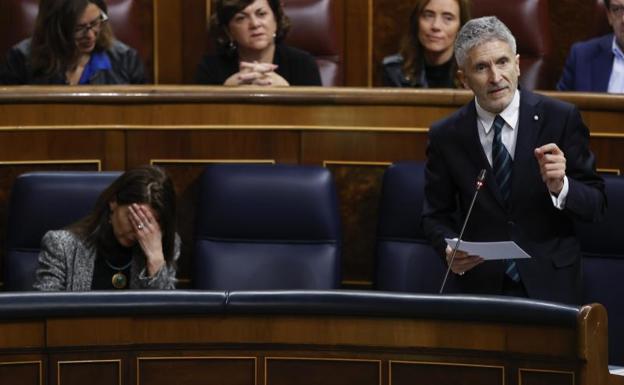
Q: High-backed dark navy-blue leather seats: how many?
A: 4